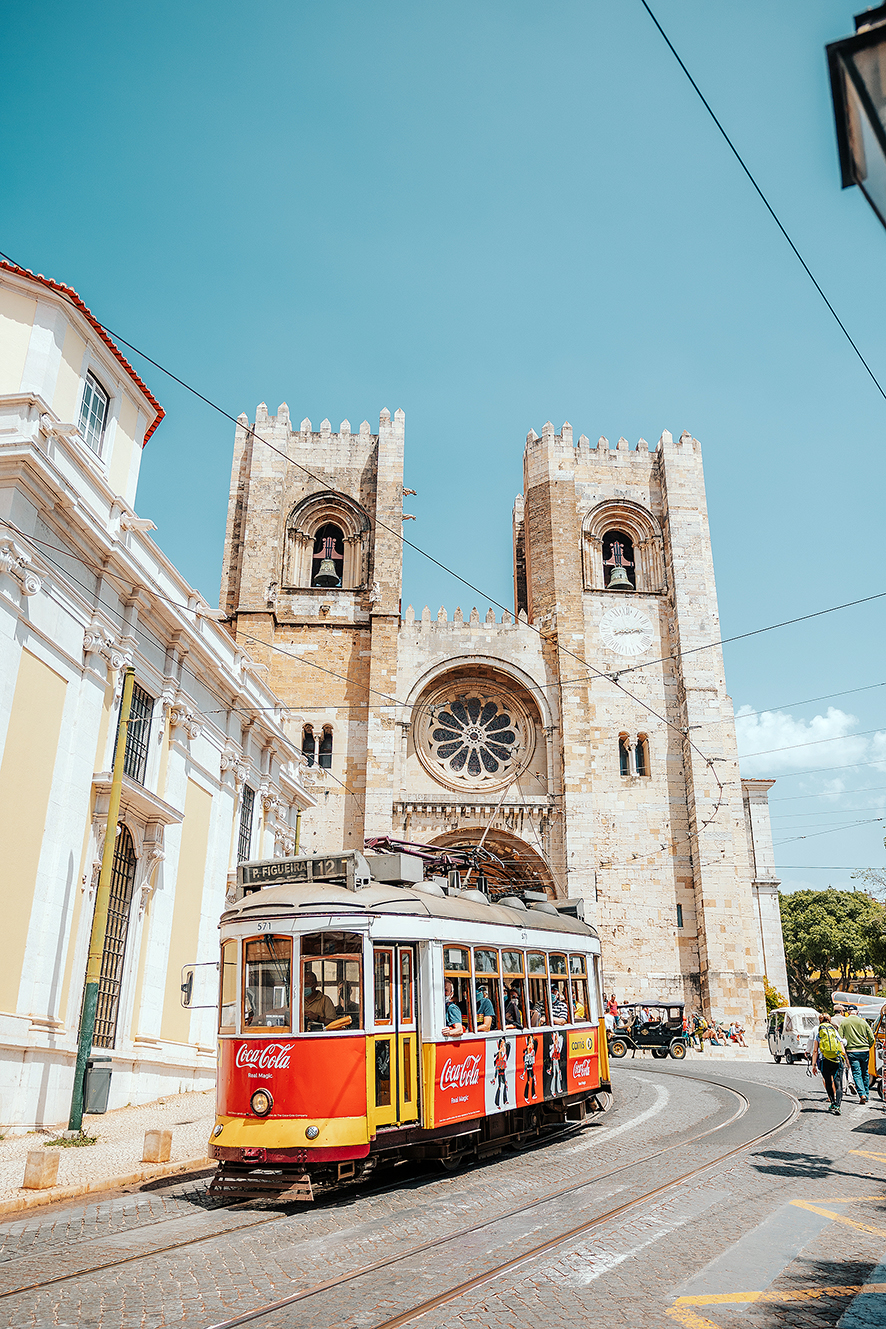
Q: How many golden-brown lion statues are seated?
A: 0